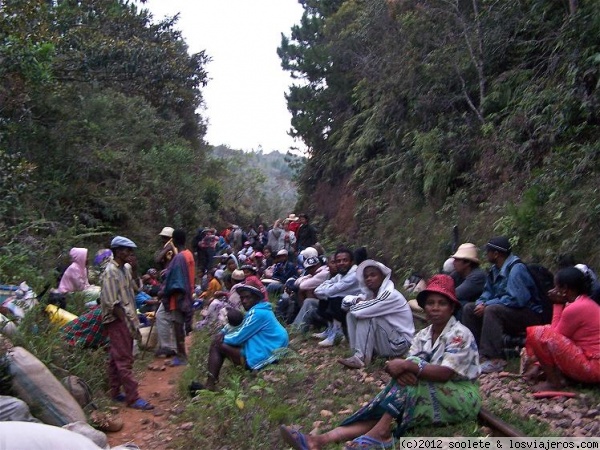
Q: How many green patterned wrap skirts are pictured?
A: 1